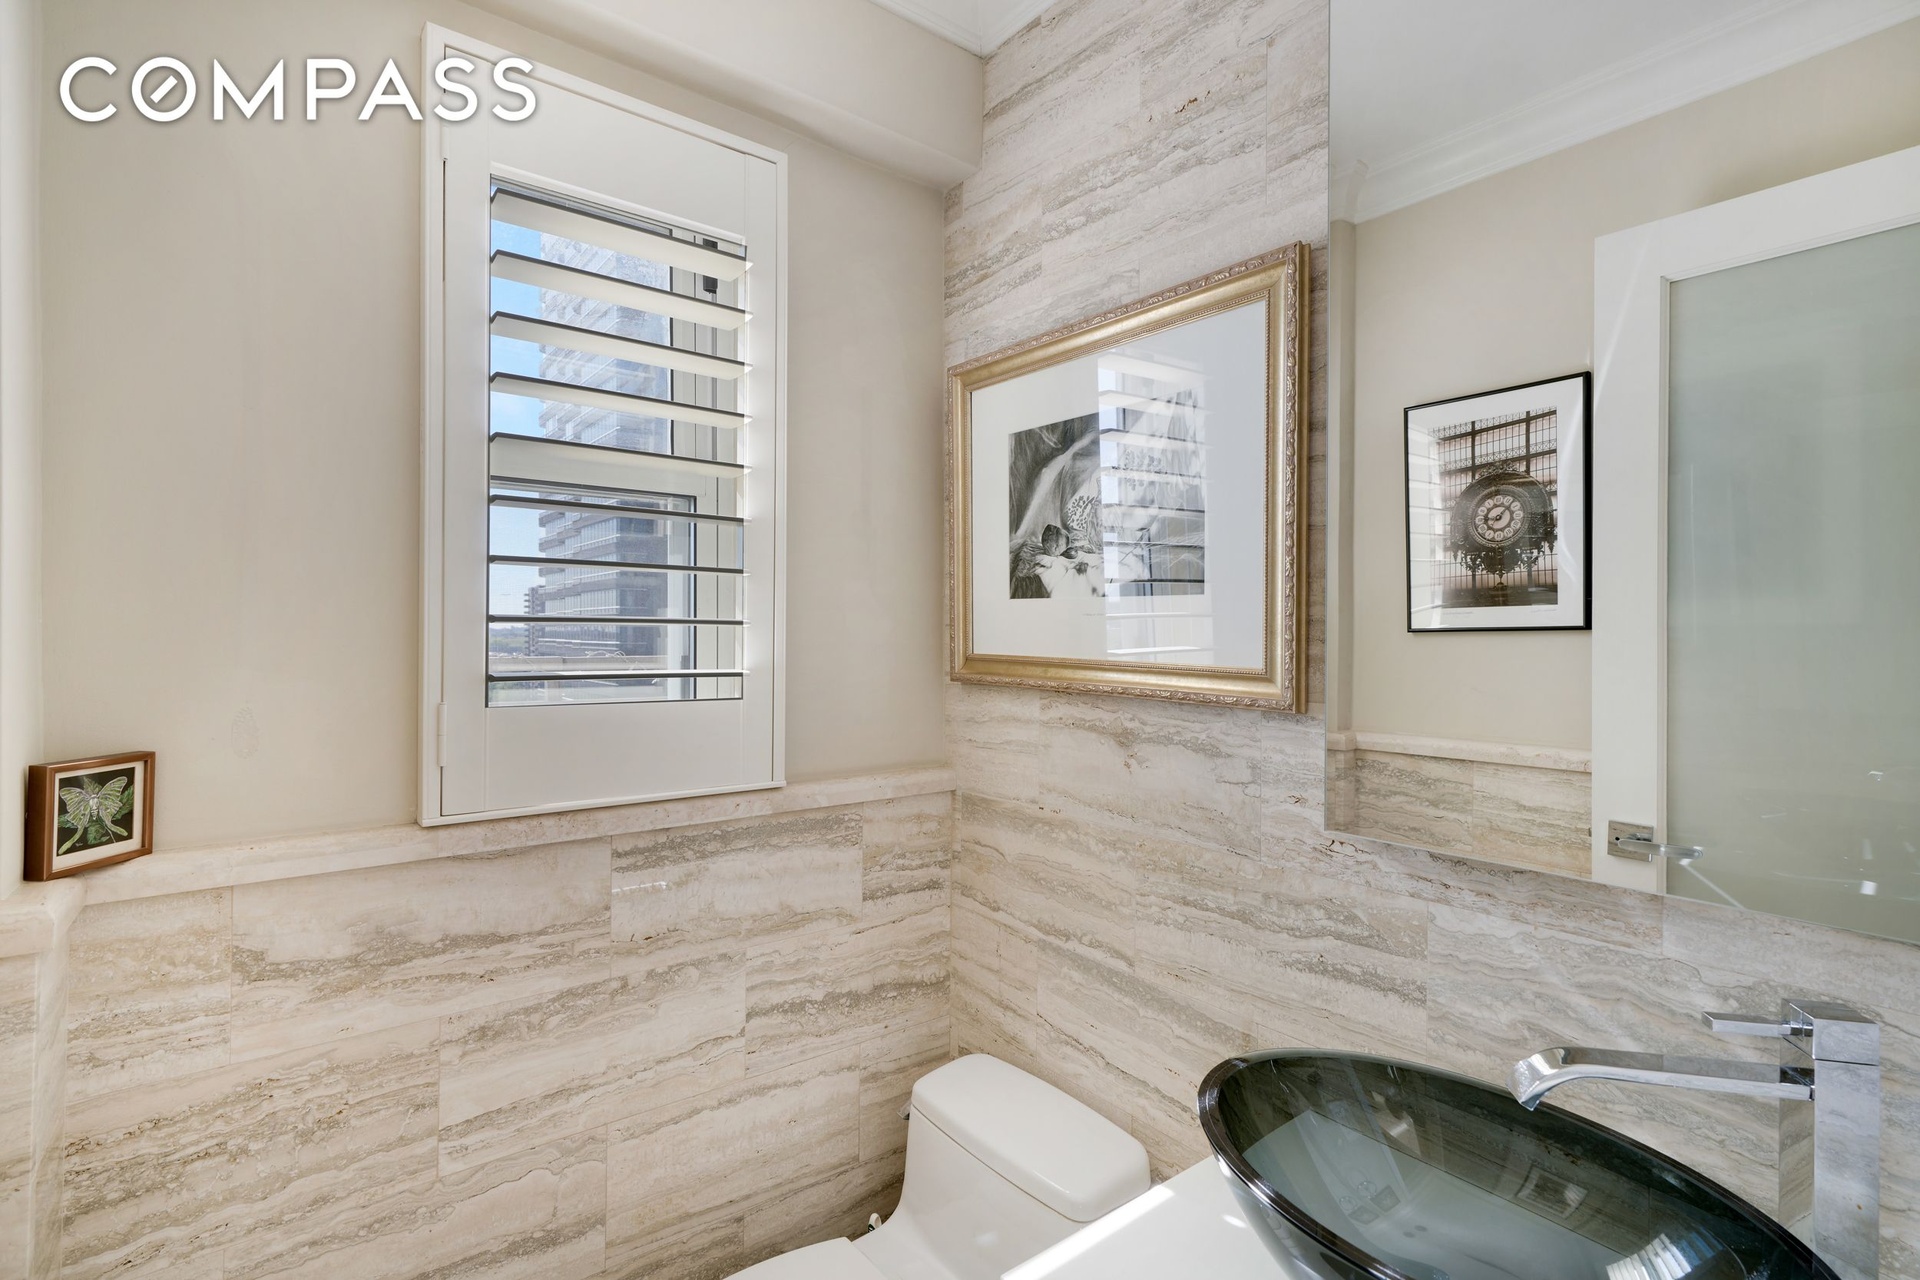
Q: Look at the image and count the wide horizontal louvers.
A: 9